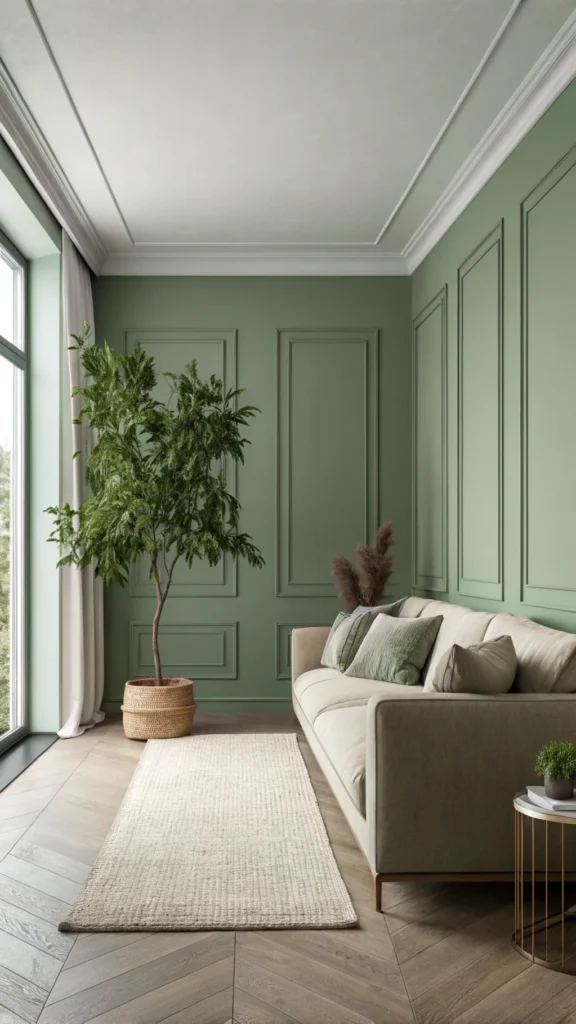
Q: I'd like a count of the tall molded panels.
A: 5